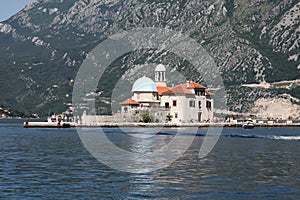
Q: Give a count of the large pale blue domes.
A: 1